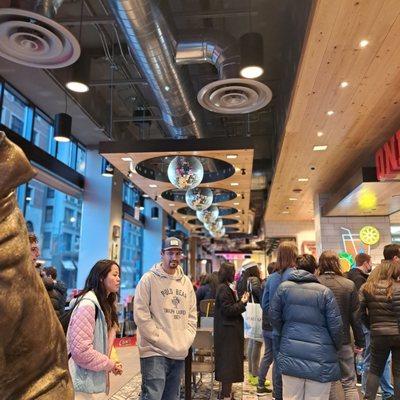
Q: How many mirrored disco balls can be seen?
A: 5